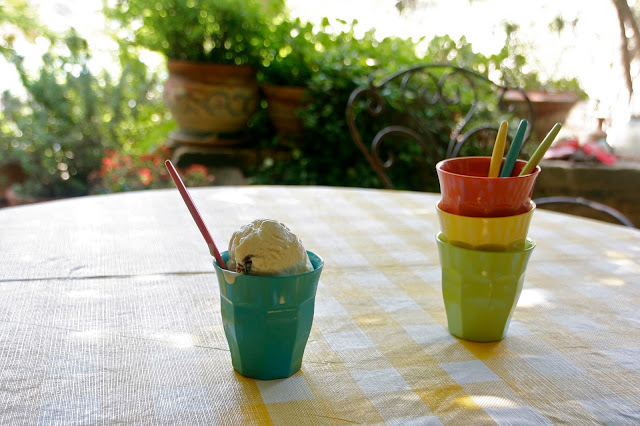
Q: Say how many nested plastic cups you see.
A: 3